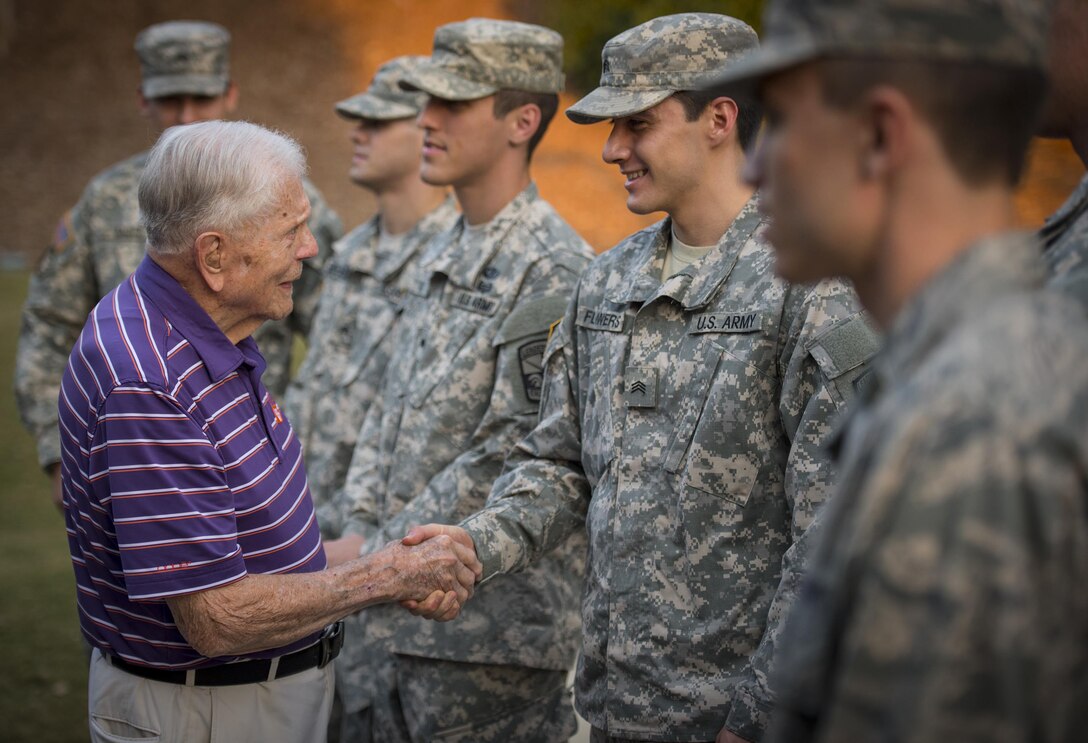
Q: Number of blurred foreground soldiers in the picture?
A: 1